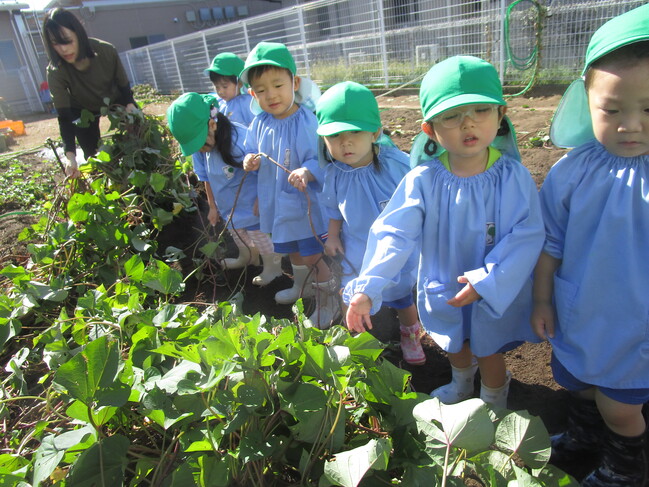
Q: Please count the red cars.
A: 0